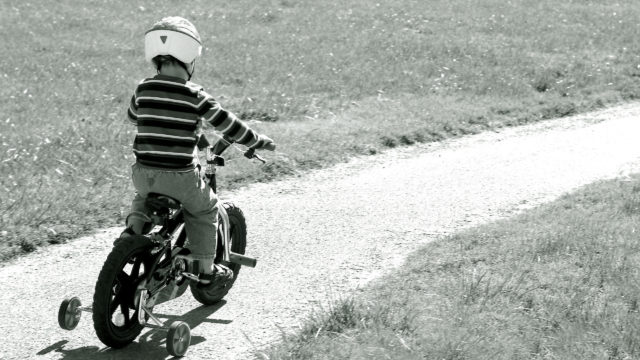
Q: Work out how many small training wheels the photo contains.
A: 2